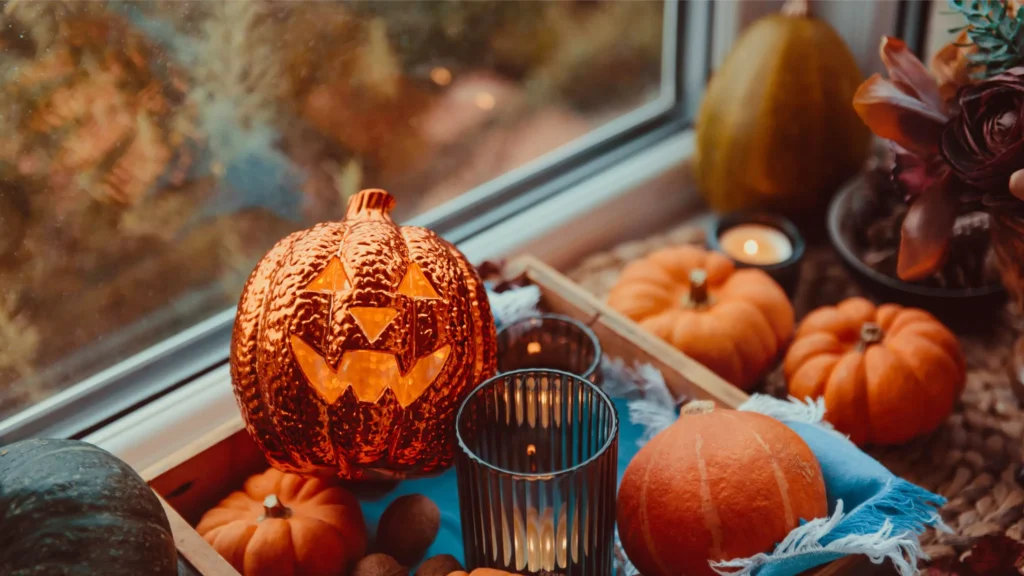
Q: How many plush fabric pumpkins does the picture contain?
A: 0